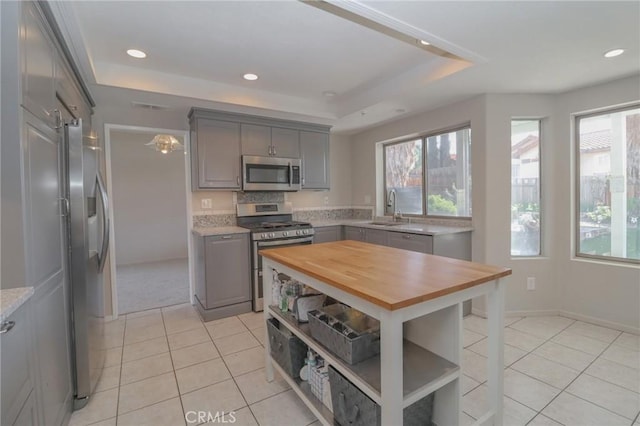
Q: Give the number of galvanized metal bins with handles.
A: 2